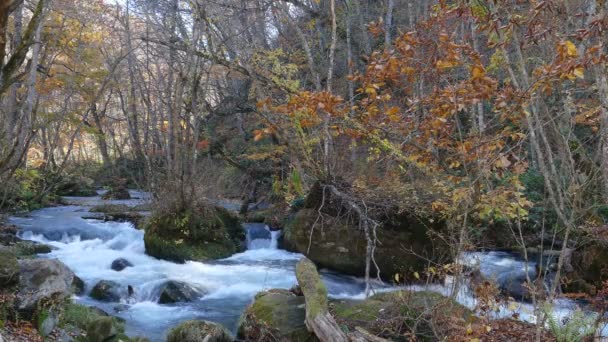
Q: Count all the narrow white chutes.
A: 1